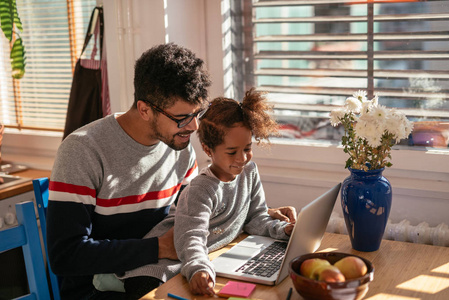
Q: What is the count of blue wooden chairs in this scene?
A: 2